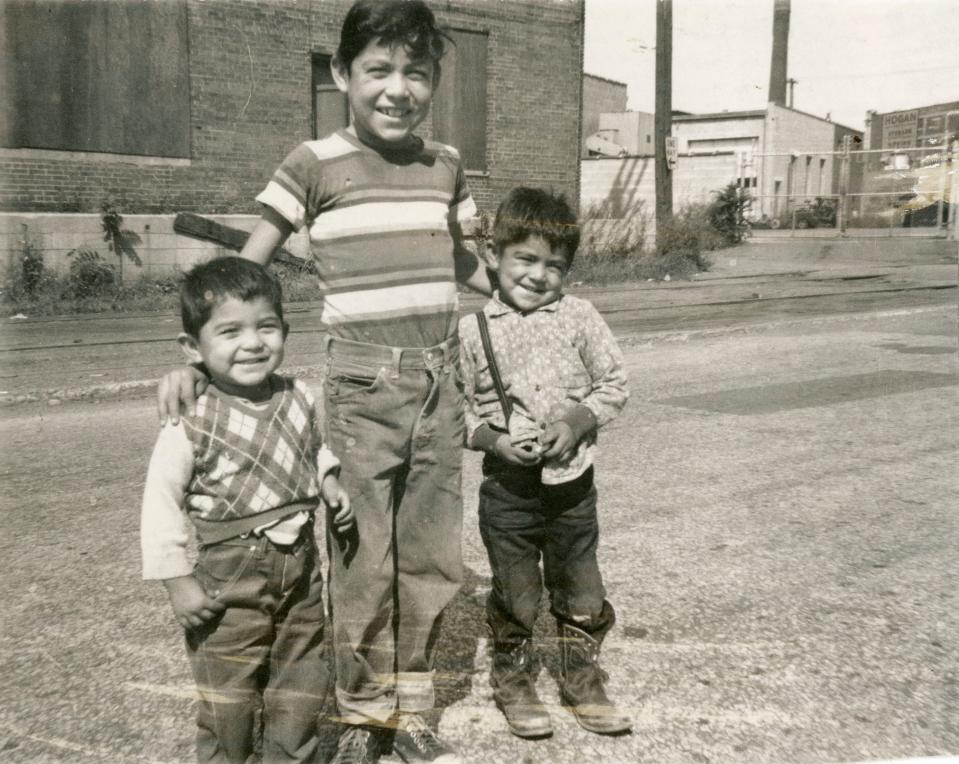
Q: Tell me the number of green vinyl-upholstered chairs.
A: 0